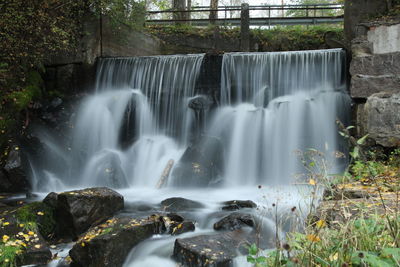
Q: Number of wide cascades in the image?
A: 2